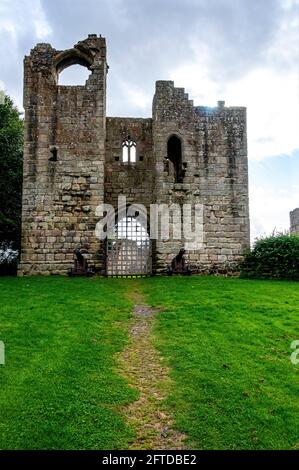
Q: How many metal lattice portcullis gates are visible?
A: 1